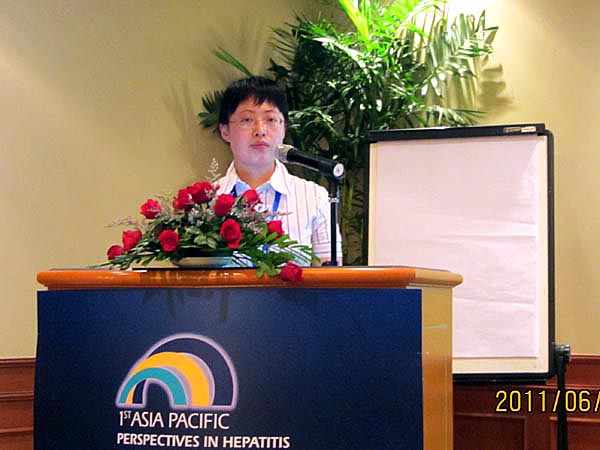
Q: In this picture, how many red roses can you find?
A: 11